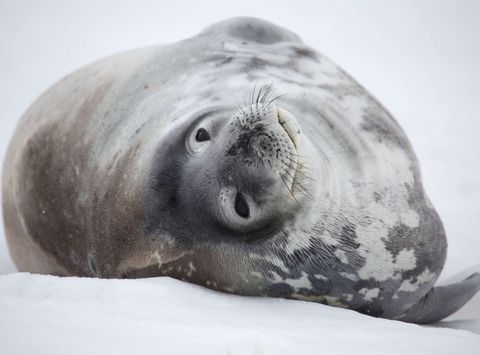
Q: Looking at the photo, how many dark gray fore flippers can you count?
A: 1